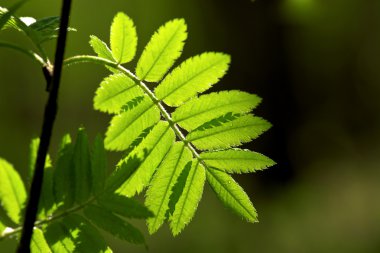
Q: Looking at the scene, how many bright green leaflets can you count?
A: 13